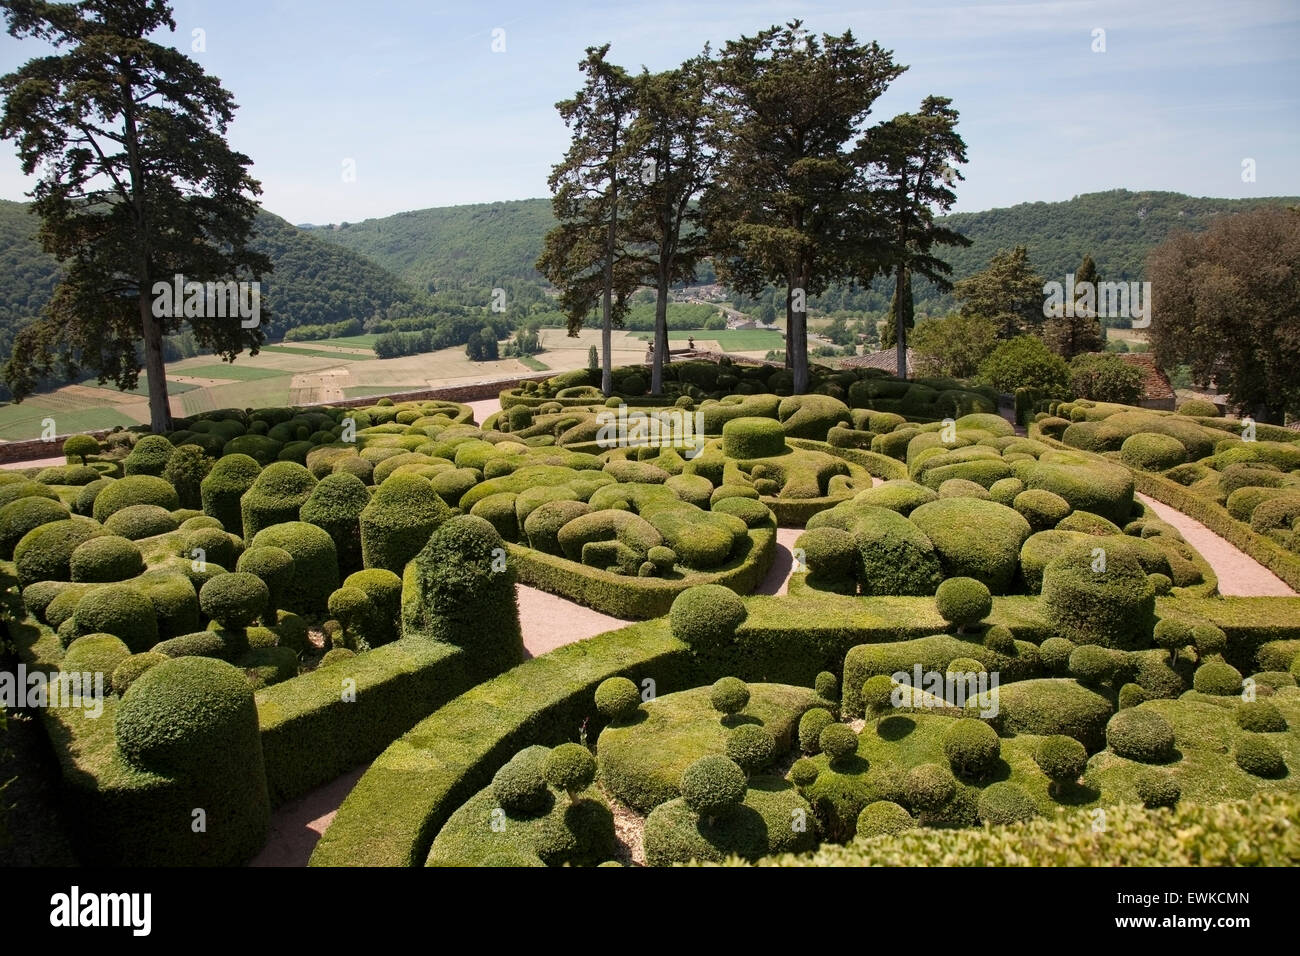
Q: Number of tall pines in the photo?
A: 5